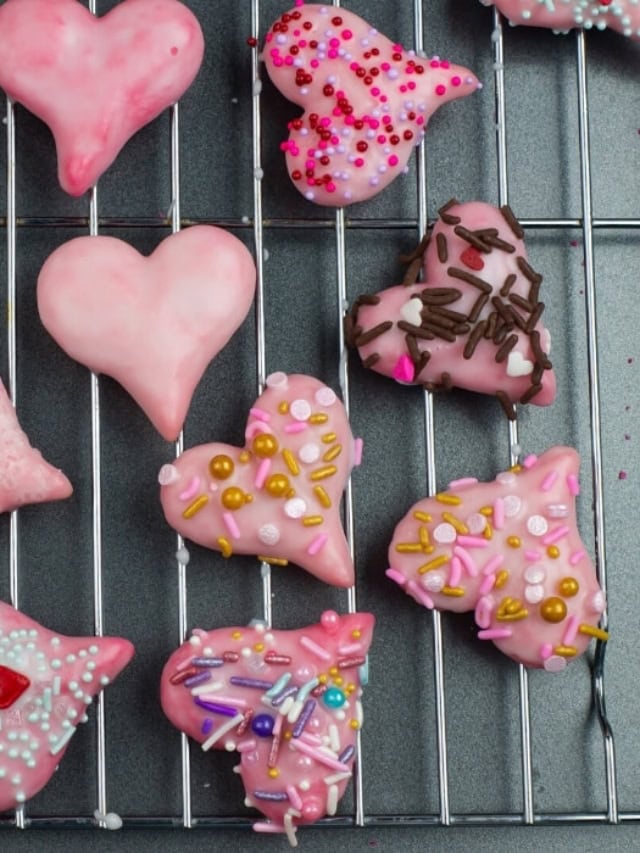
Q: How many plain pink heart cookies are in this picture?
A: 2